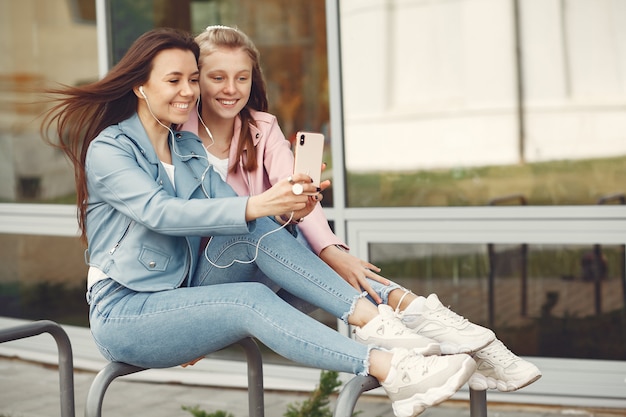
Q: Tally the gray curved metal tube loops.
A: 3